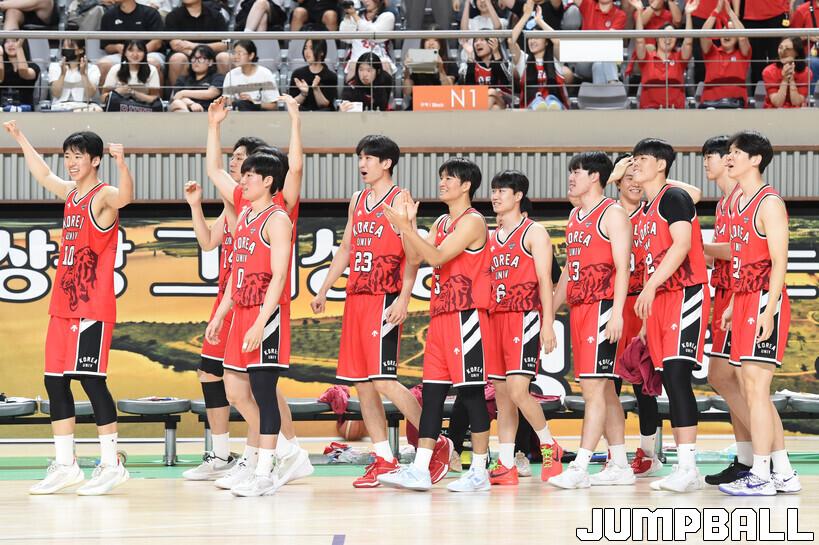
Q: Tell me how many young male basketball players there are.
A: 12